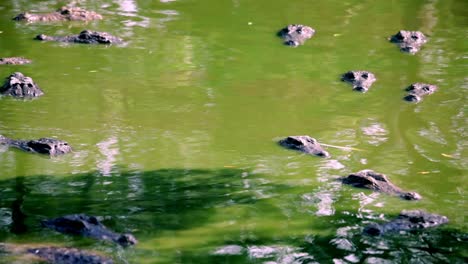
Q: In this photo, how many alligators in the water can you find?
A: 14